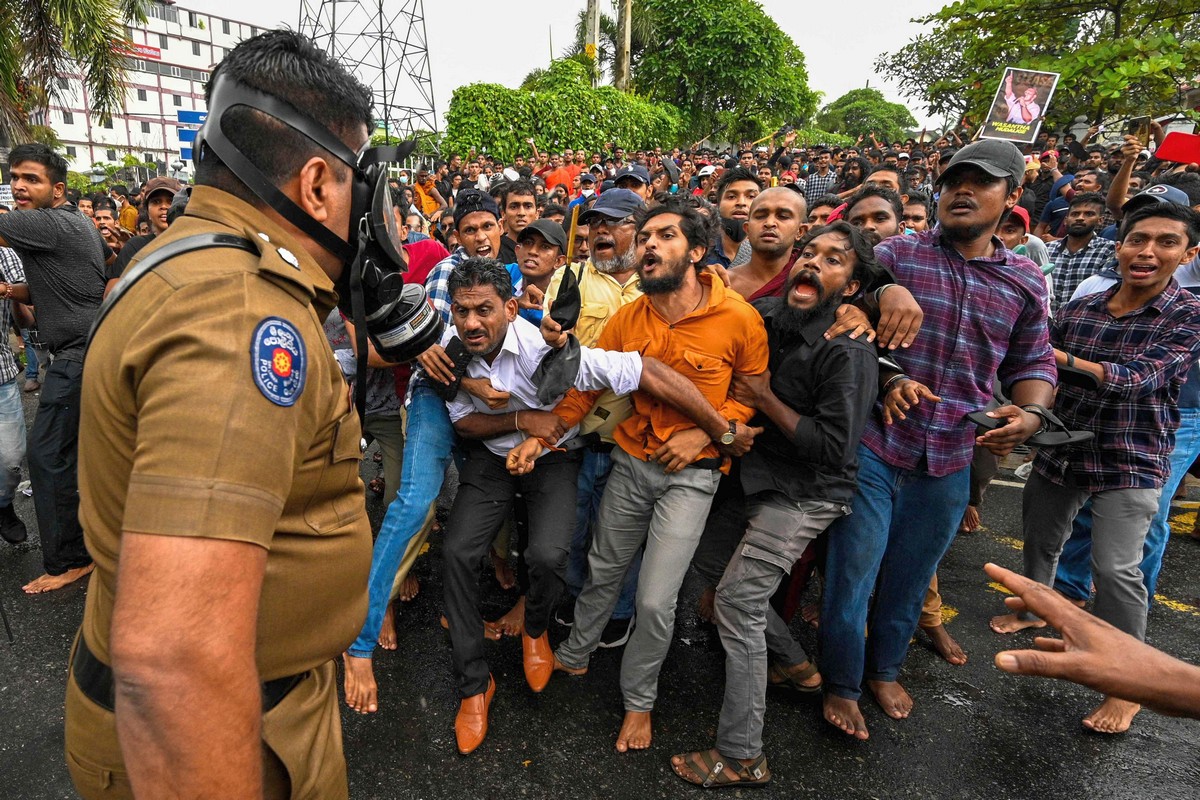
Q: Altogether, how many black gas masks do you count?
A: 1